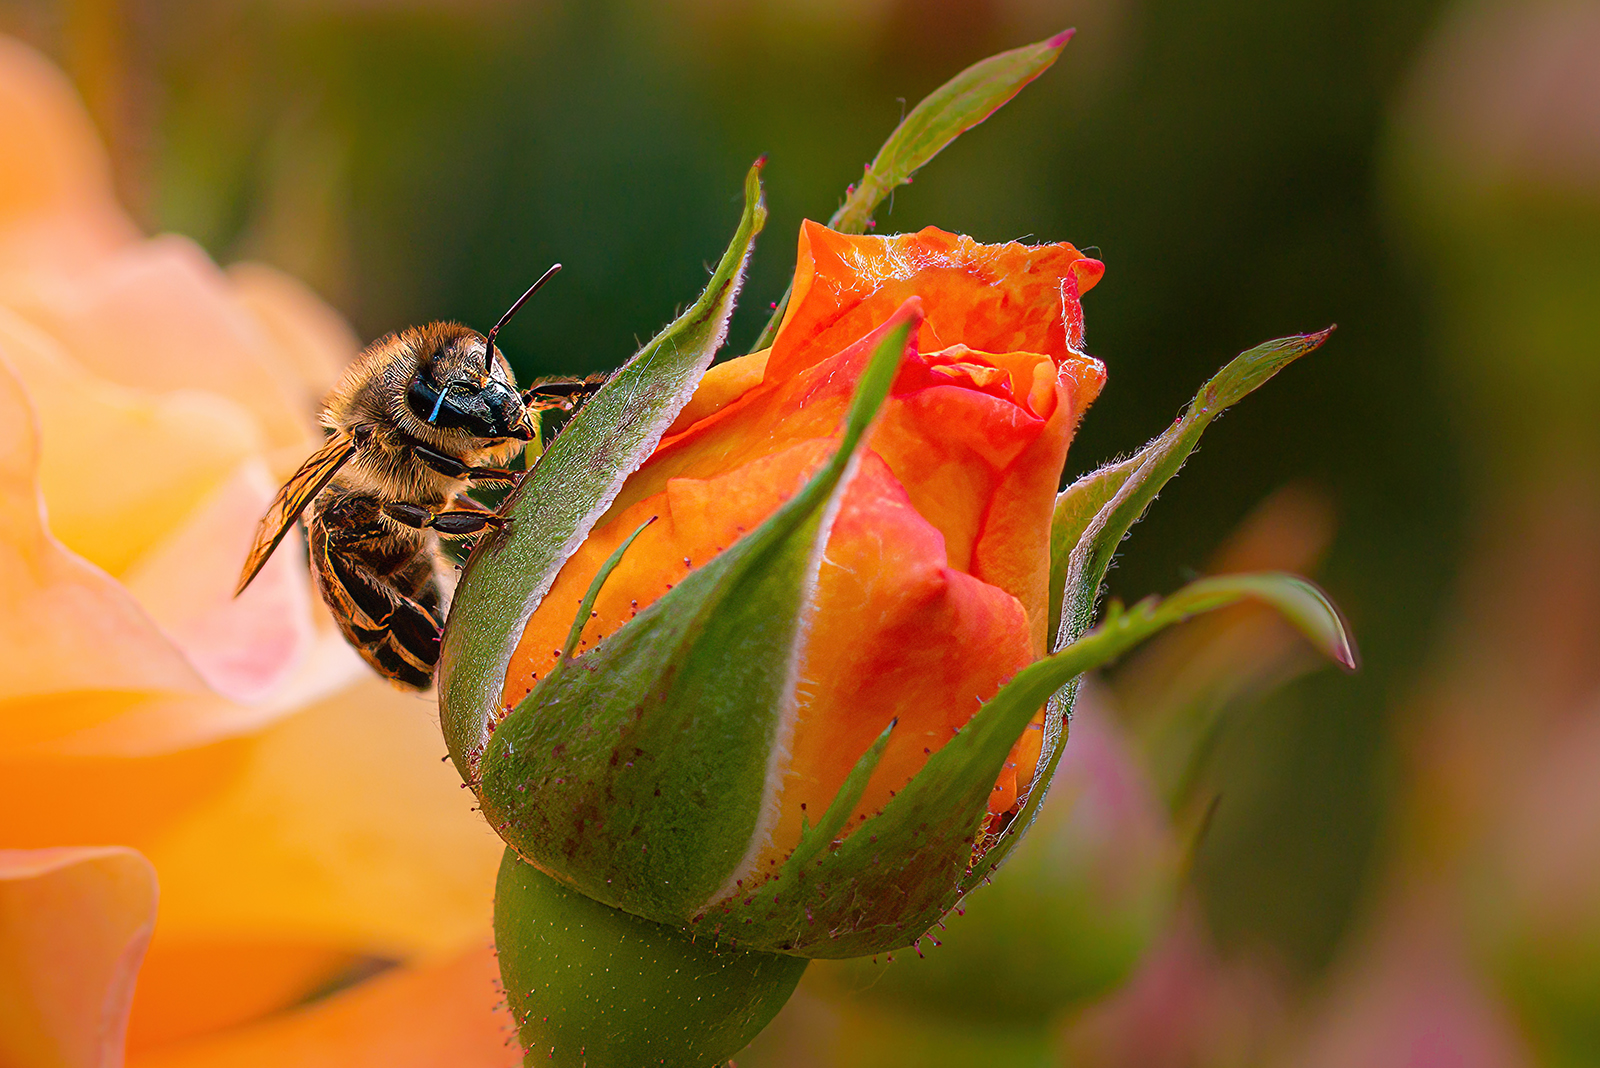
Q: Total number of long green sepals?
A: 5